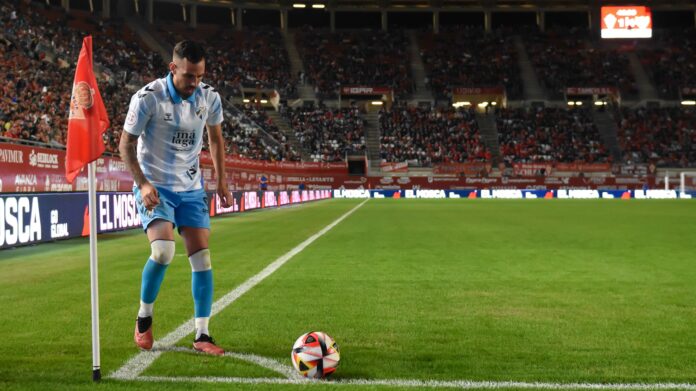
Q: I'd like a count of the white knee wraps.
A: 2